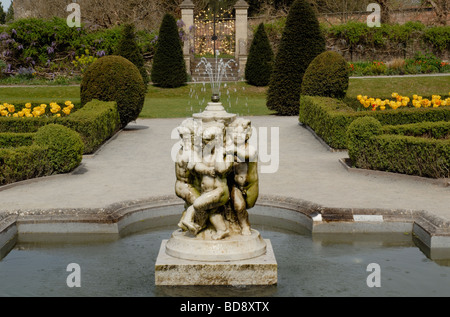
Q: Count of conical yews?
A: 4